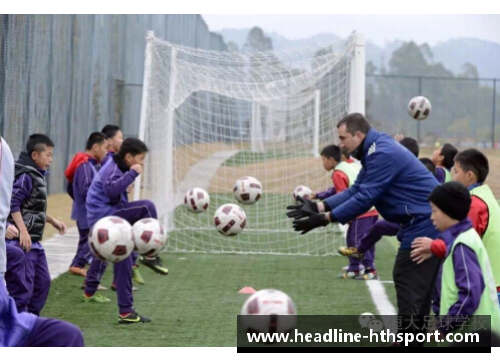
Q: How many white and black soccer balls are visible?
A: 8